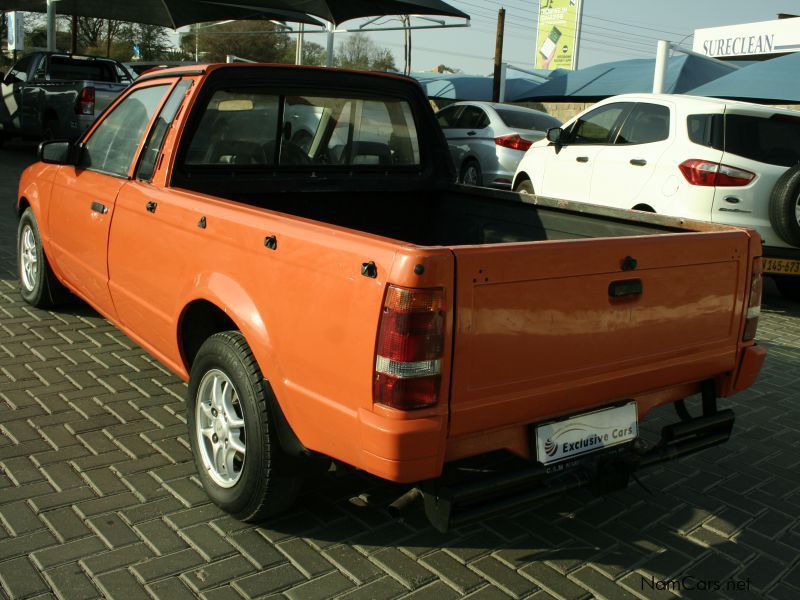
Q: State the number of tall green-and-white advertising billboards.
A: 1